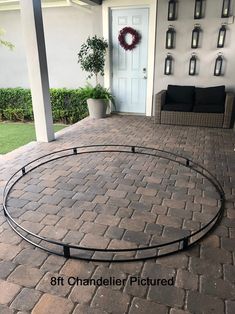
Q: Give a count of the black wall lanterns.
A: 9